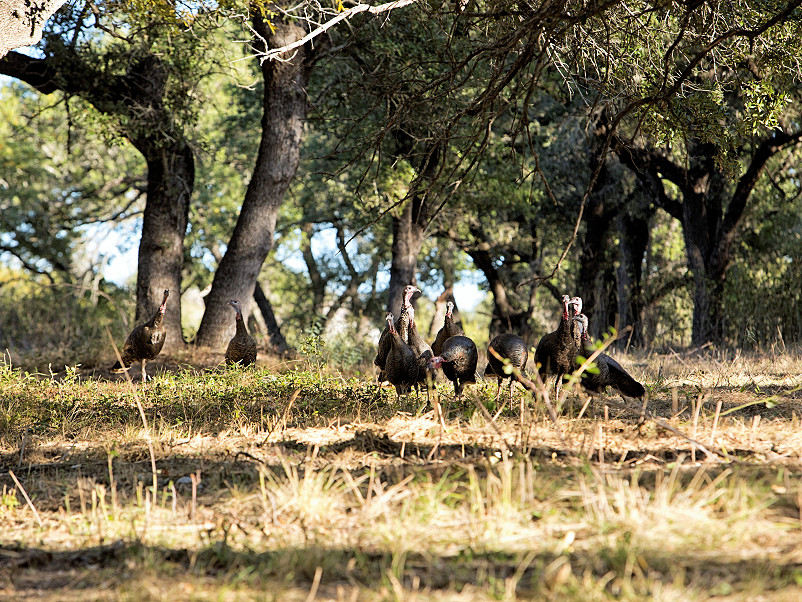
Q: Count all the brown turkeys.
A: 11